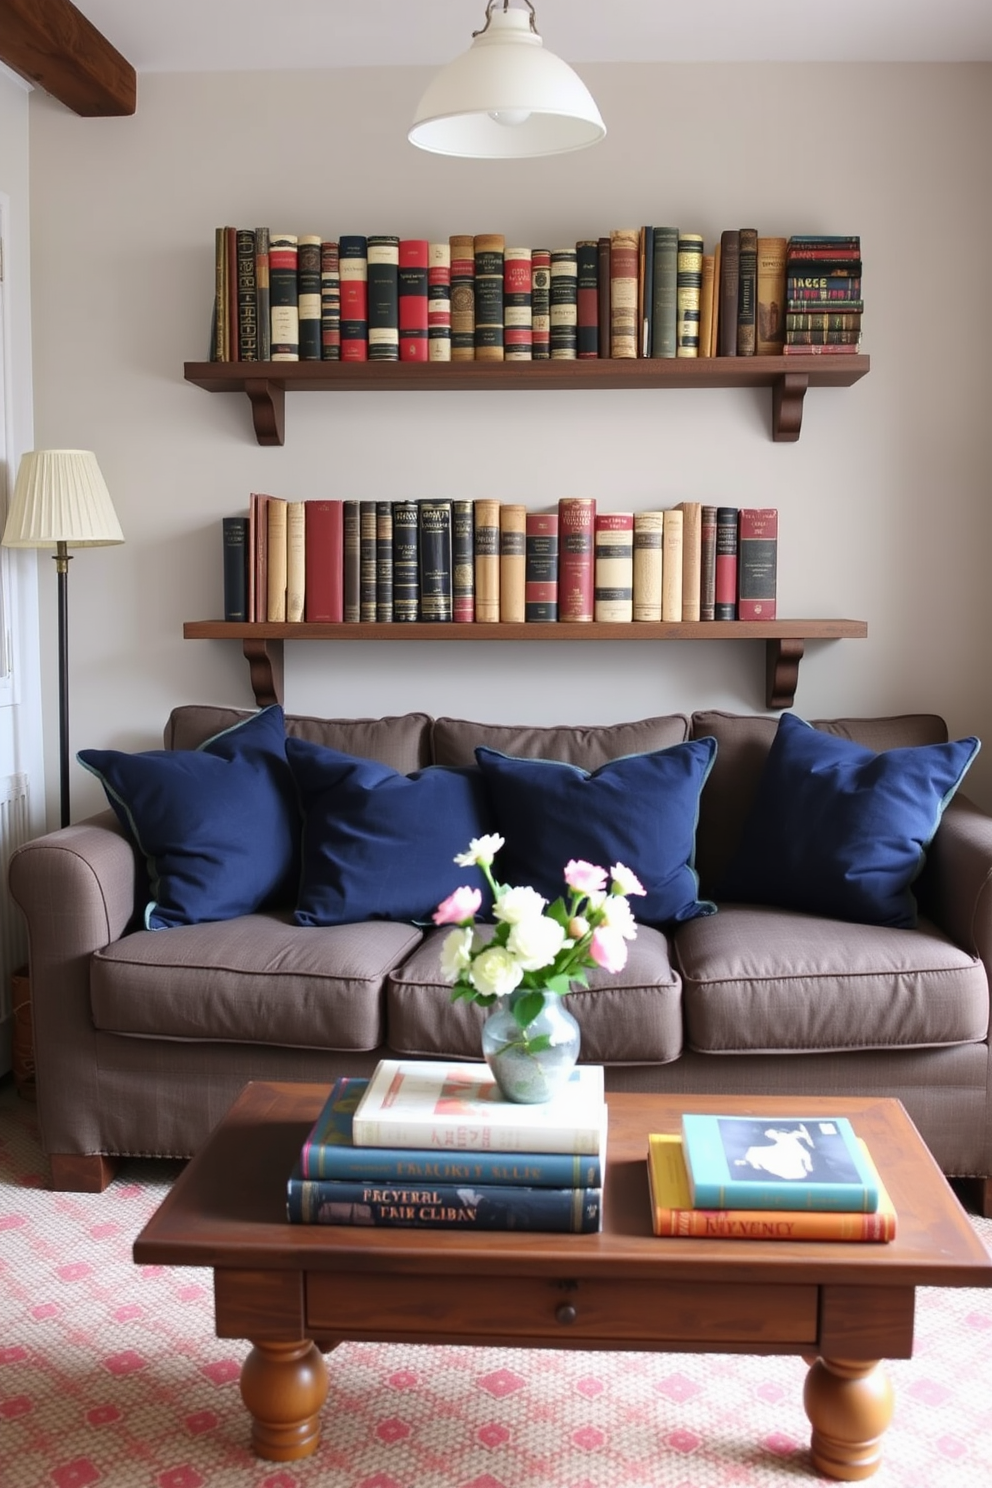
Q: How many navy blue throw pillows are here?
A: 4